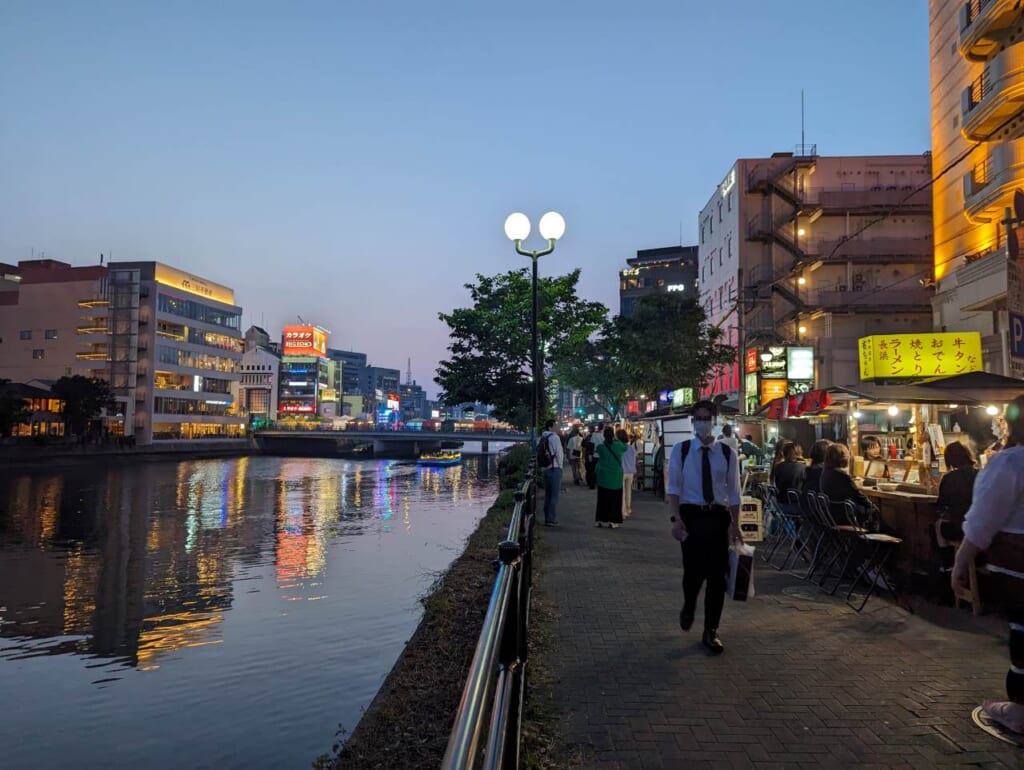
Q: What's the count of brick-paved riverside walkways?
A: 1